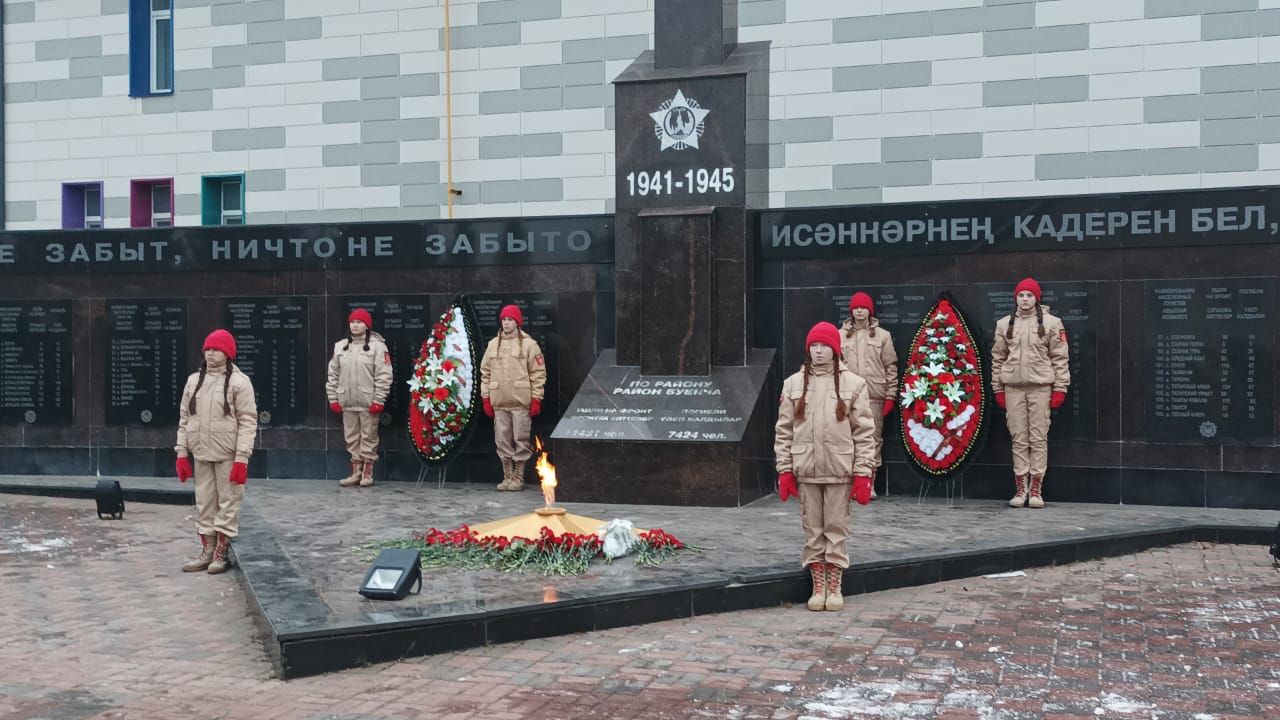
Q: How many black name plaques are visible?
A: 8